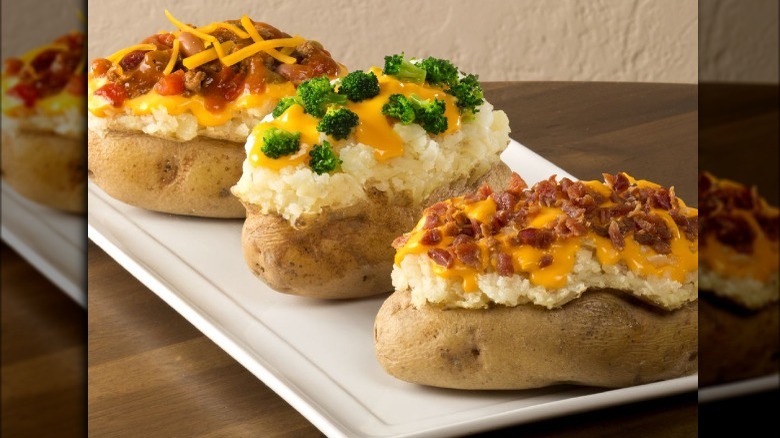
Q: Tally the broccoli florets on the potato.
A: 11